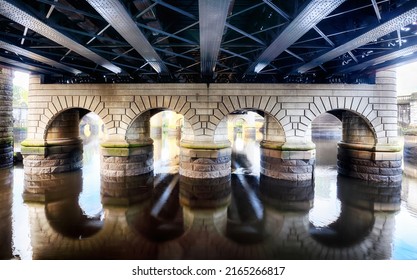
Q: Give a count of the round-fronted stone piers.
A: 5